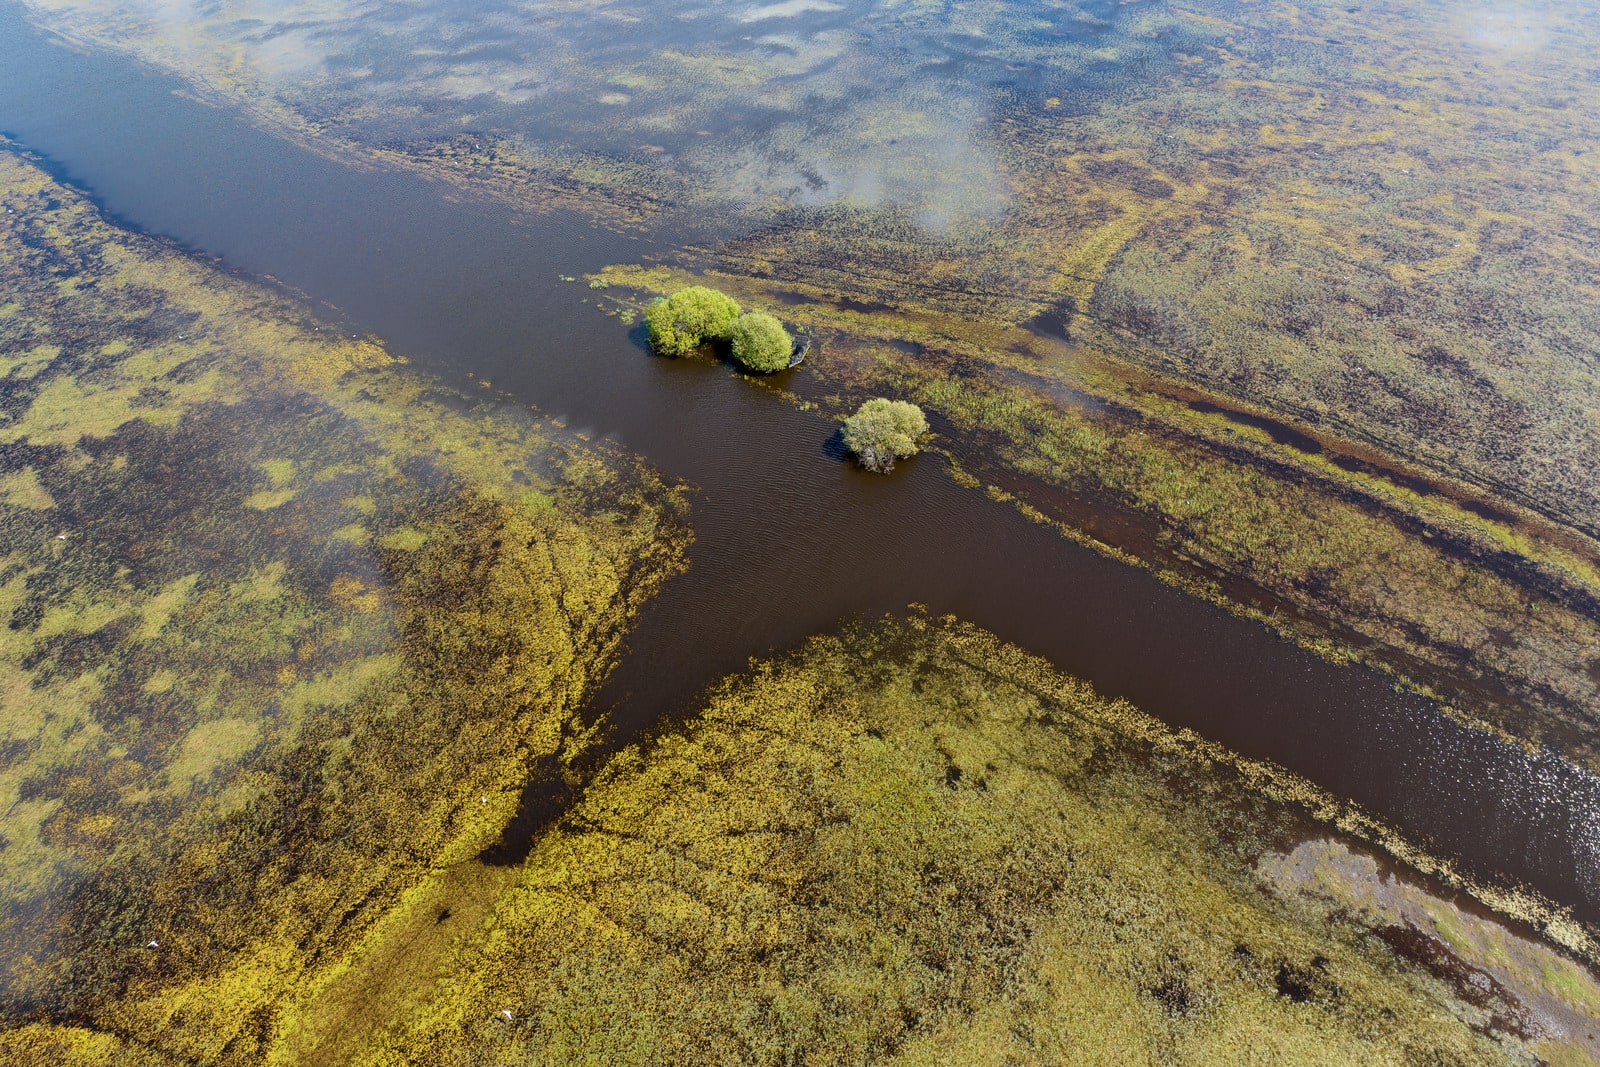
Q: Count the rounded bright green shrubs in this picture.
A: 3